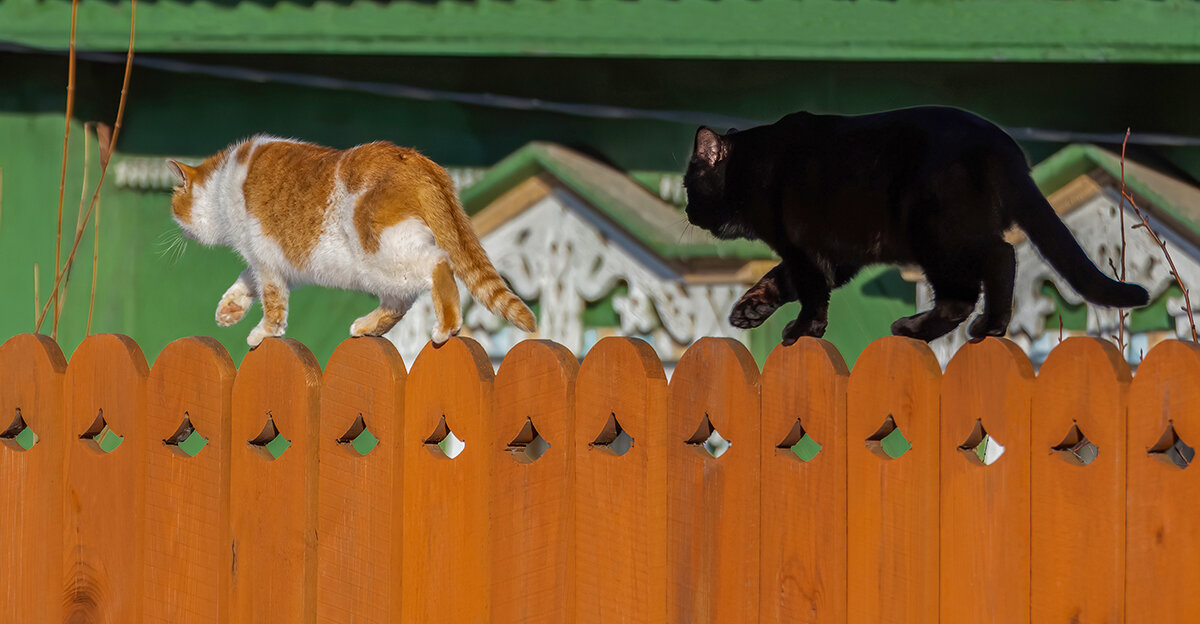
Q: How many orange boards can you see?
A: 14